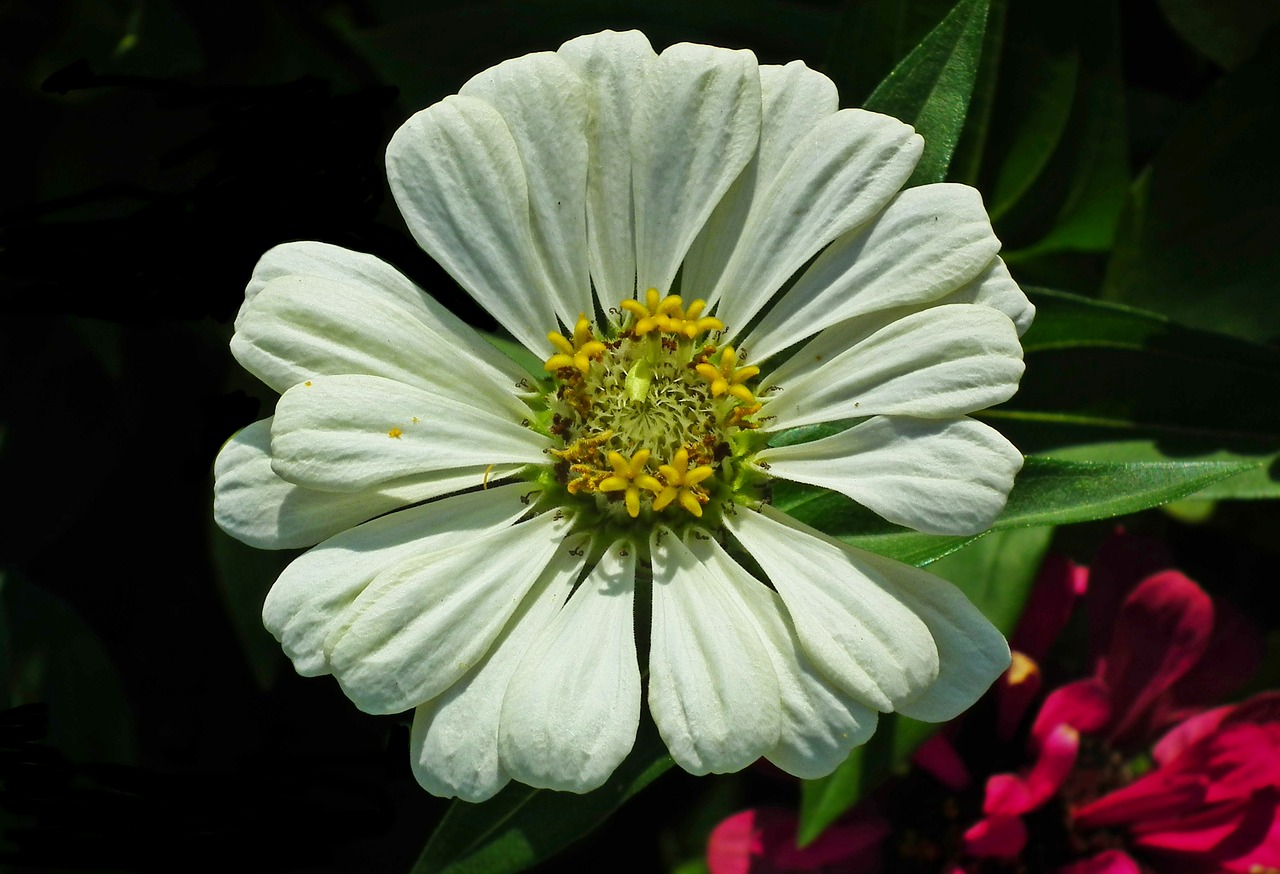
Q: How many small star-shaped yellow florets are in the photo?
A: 6